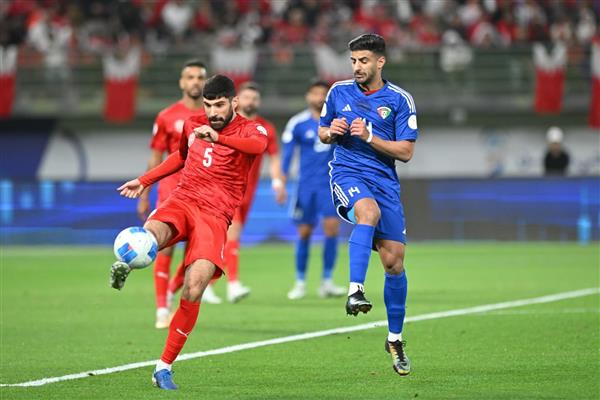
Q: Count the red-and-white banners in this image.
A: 6